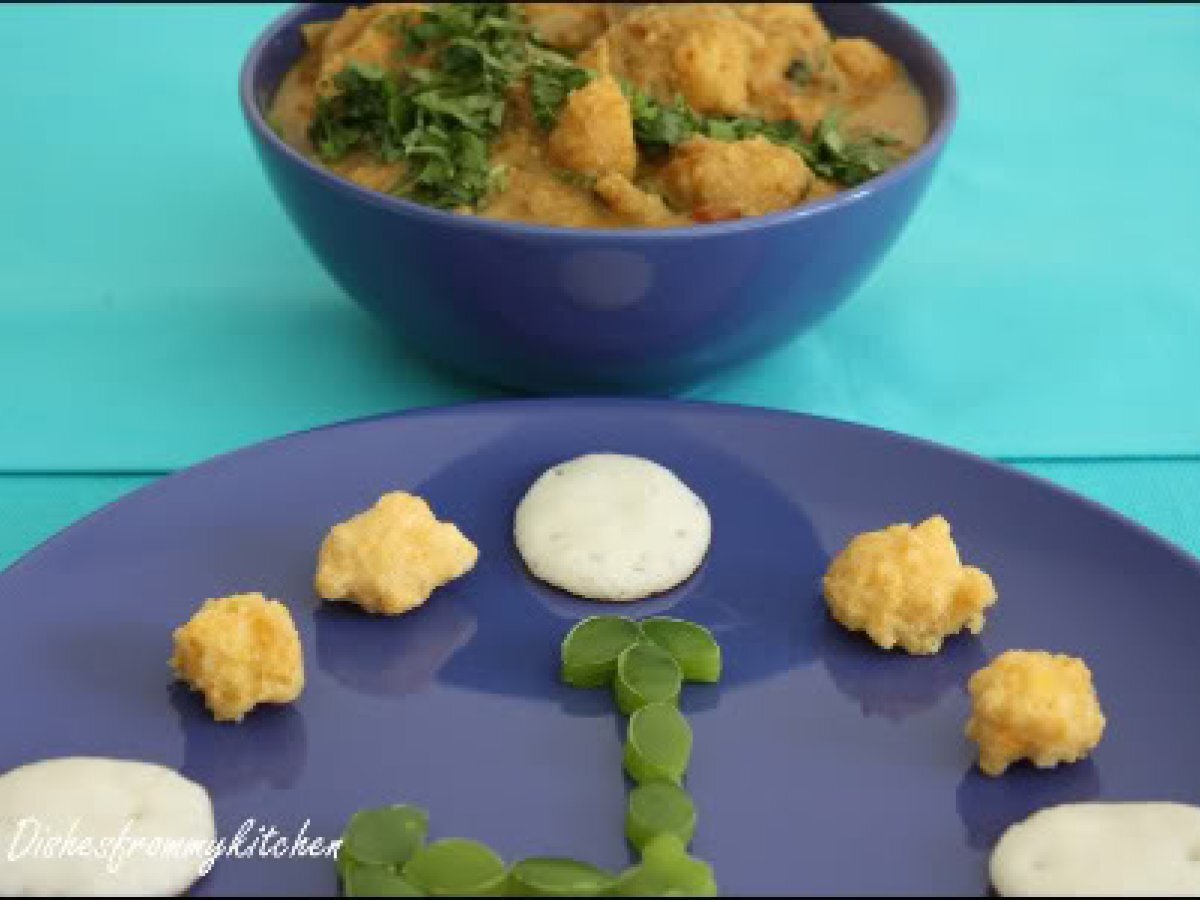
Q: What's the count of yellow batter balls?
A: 4